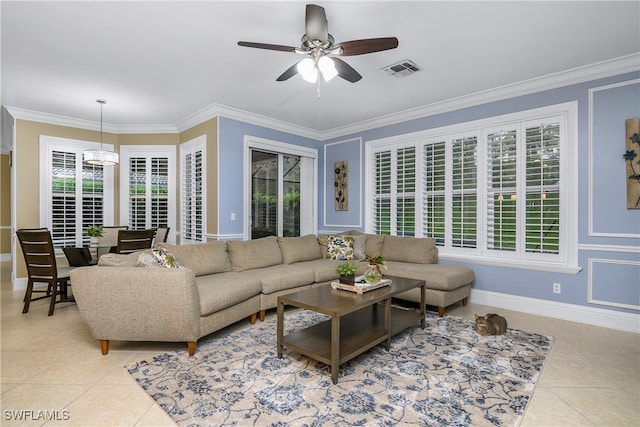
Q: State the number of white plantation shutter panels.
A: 12